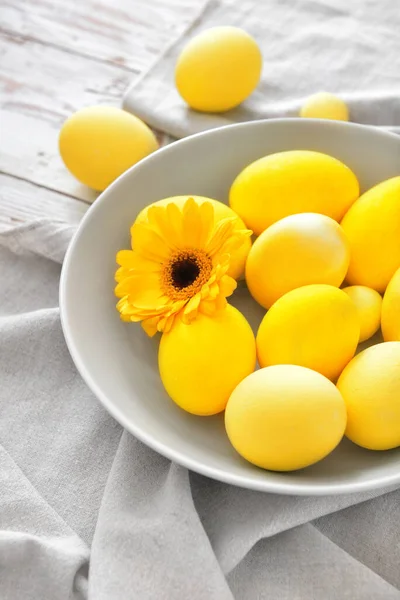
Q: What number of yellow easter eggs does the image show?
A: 13